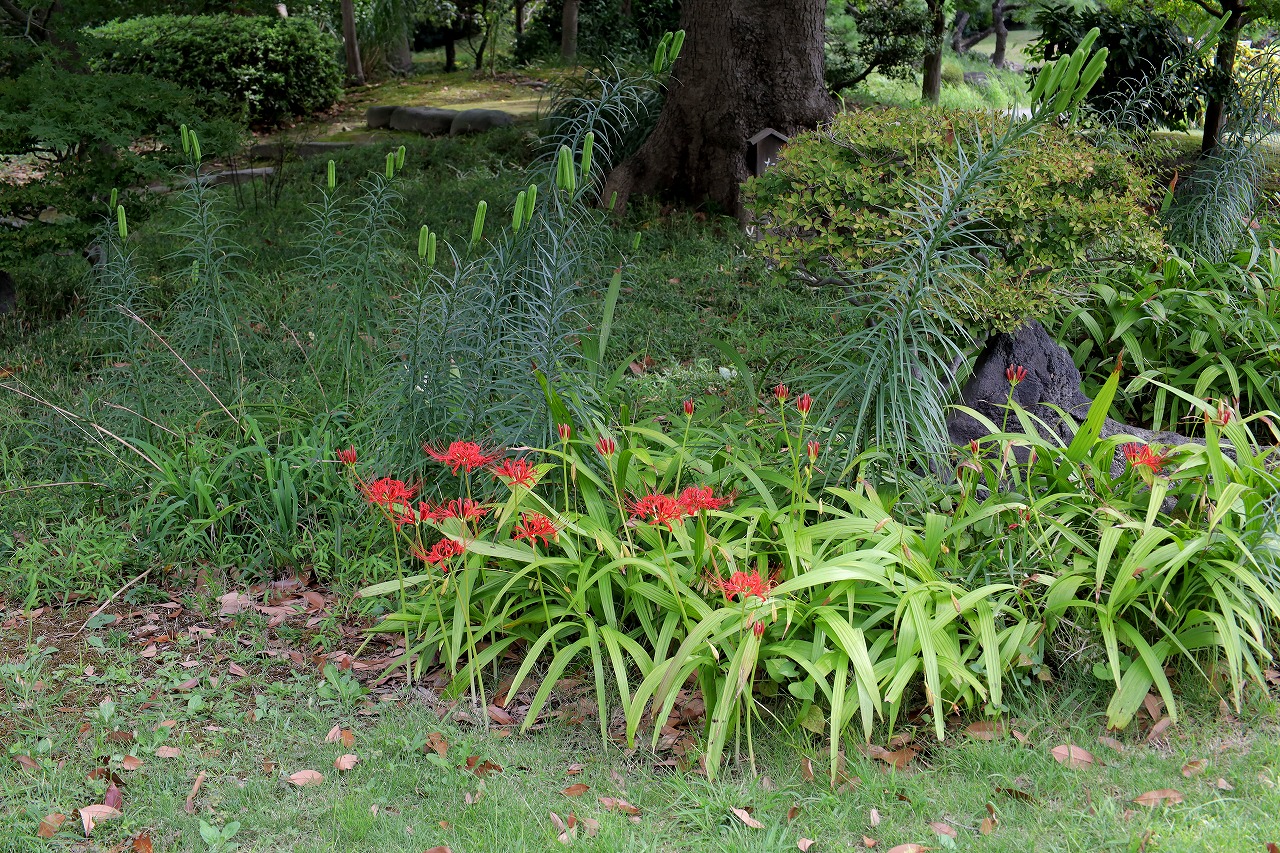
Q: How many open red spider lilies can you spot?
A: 11